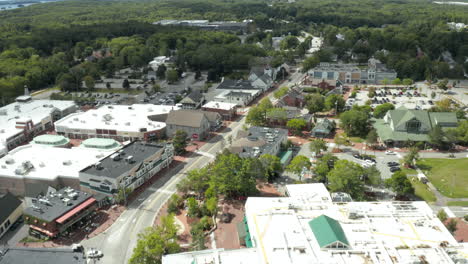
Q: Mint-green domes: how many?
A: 2